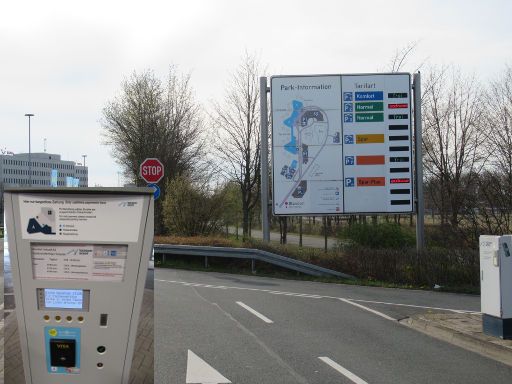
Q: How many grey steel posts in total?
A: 2